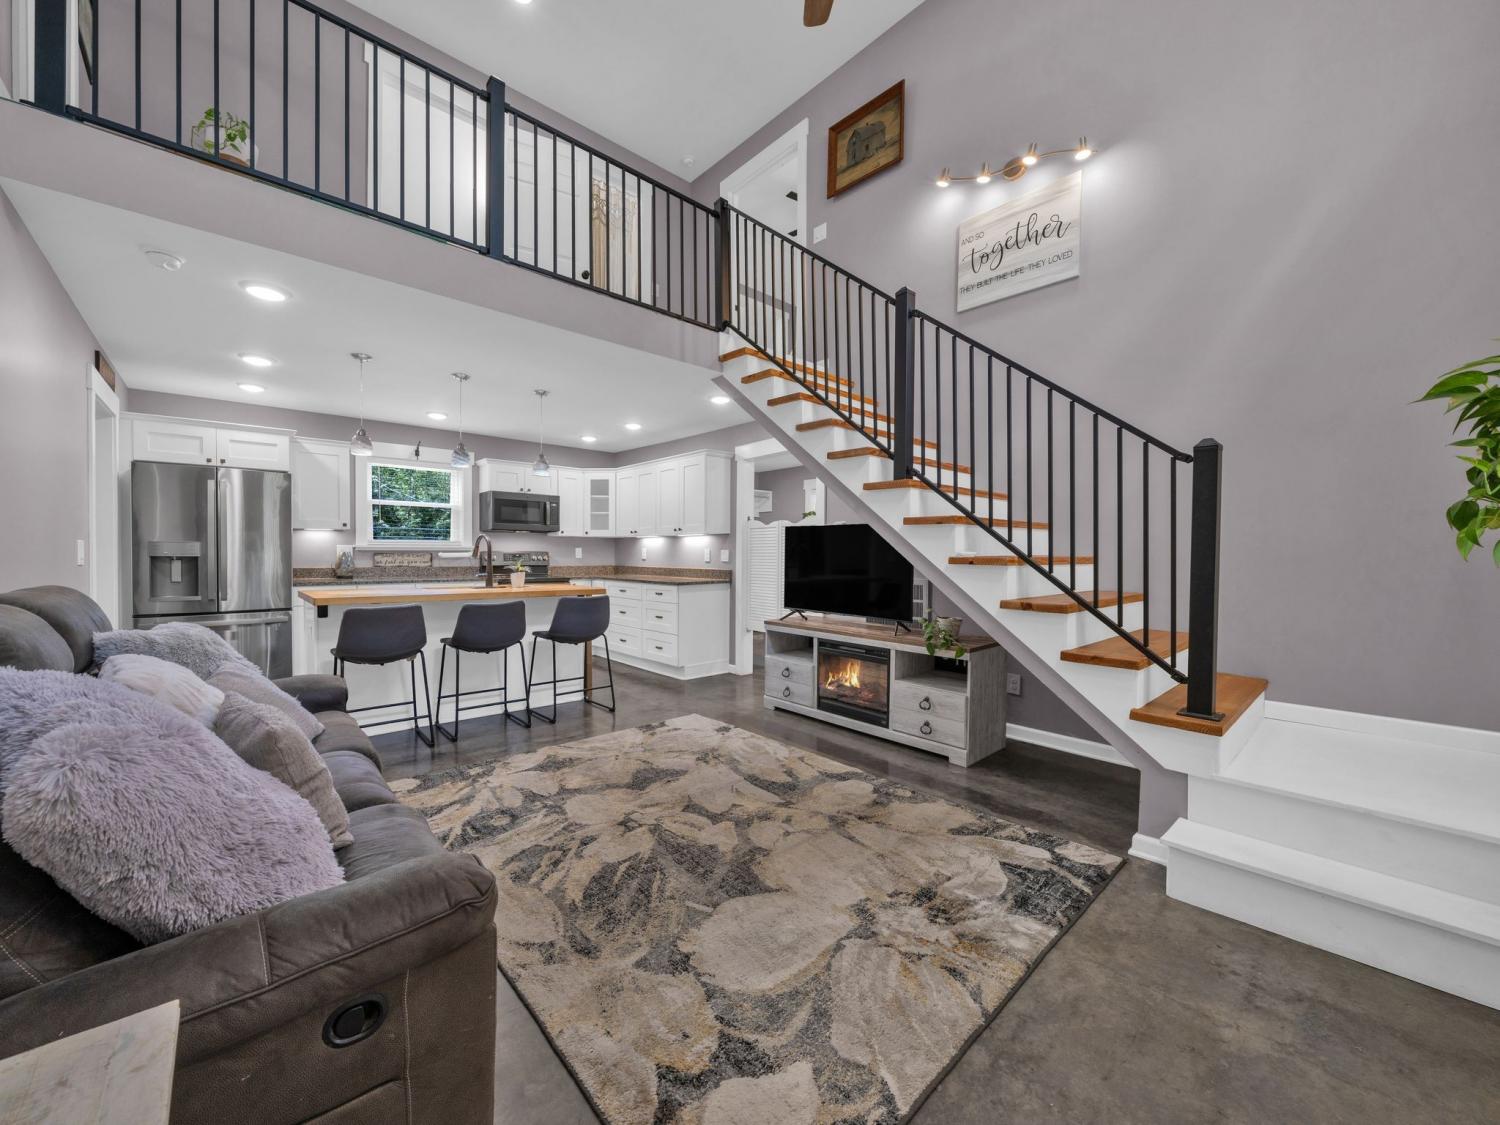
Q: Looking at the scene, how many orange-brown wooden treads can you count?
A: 11